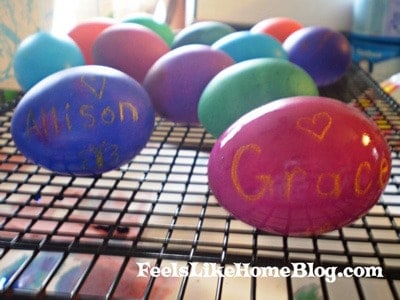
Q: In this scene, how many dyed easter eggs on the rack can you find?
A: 12